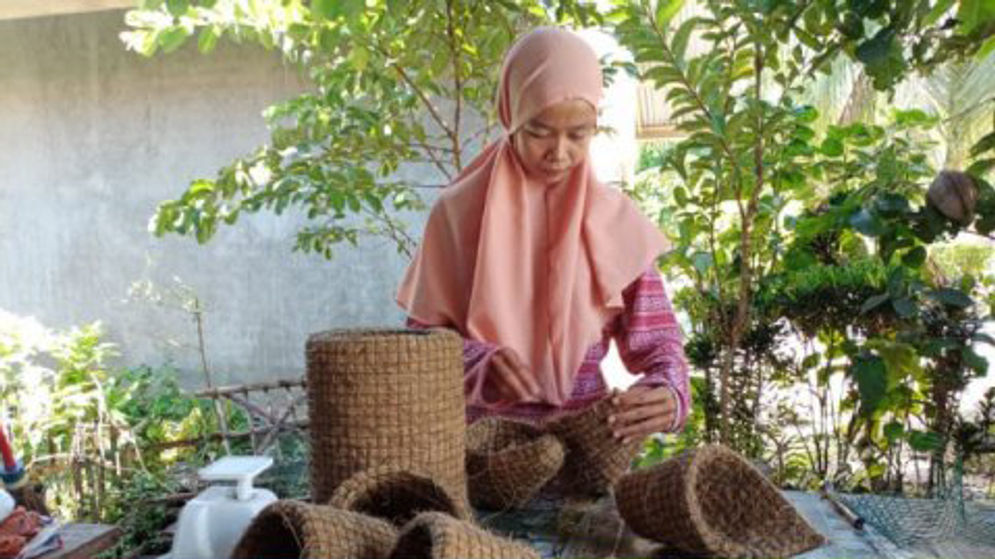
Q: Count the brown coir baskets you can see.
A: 7